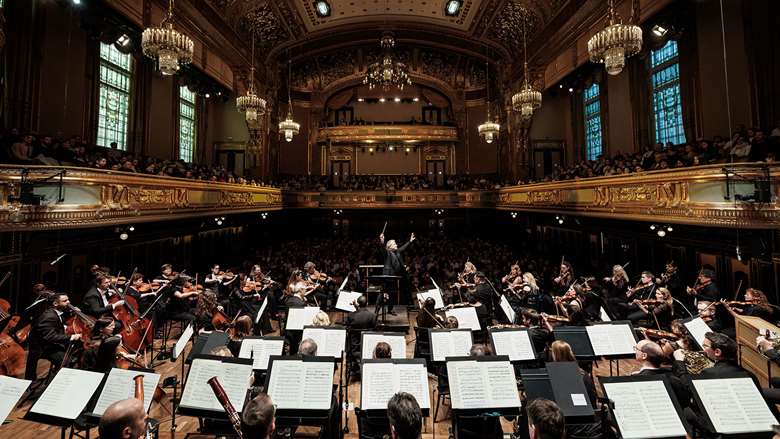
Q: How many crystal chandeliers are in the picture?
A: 7